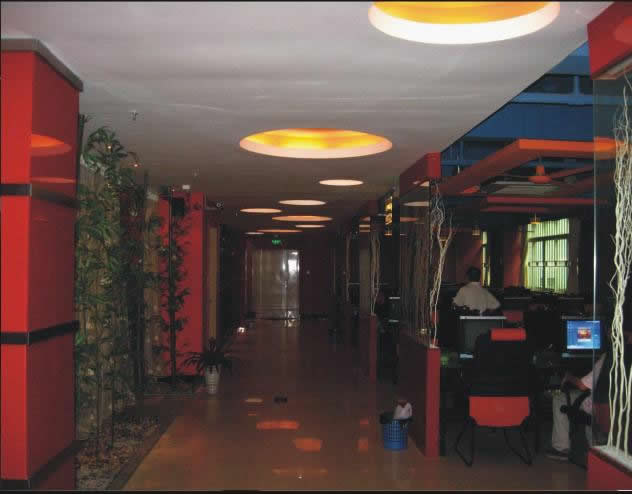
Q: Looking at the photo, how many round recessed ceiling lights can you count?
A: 9